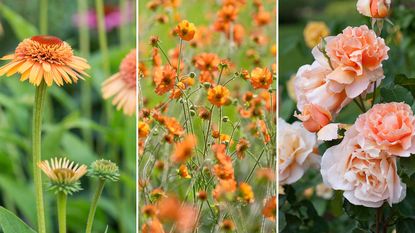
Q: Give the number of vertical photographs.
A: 3